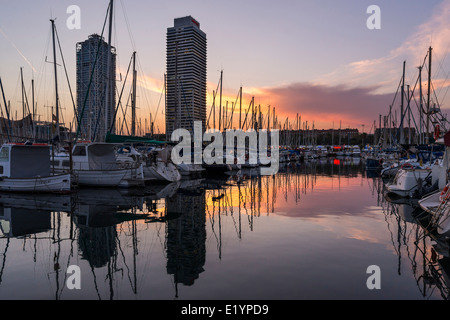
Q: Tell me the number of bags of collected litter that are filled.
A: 0